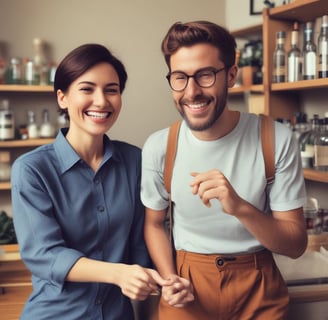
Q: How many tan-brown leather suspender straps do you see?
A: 2